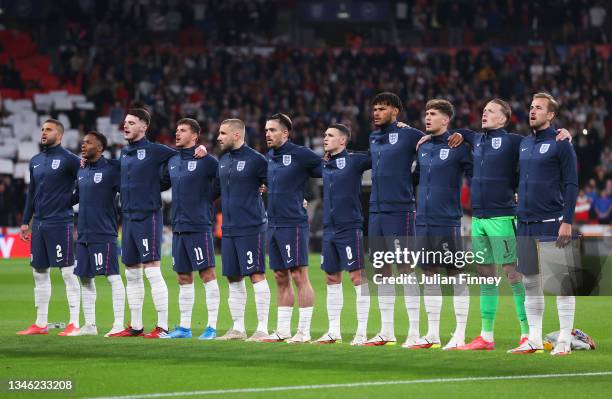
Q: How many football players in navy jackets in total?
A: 11